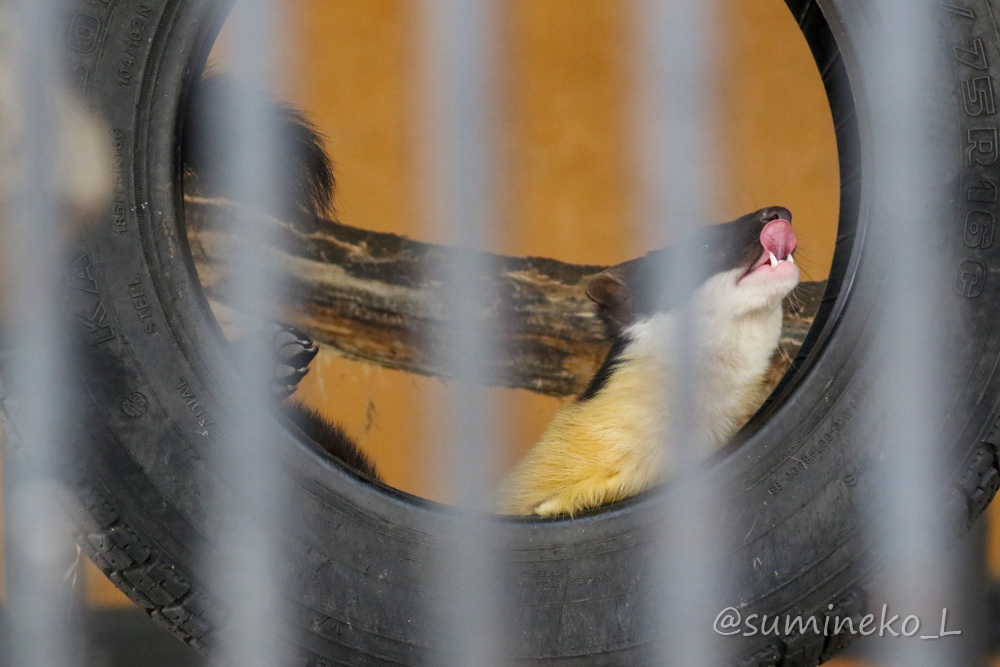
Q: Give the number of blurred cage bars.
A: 5